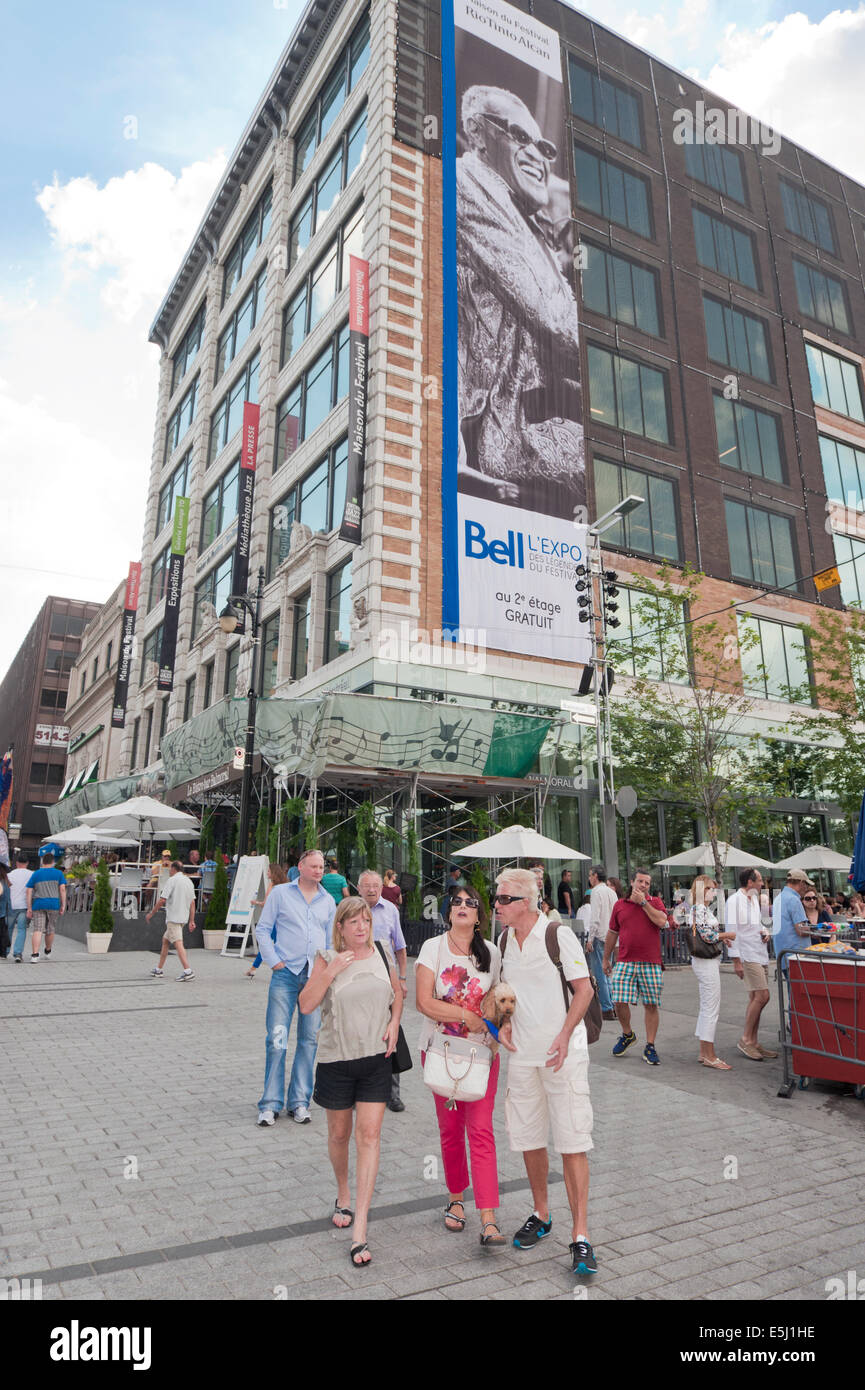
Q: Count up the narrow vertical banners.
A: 4